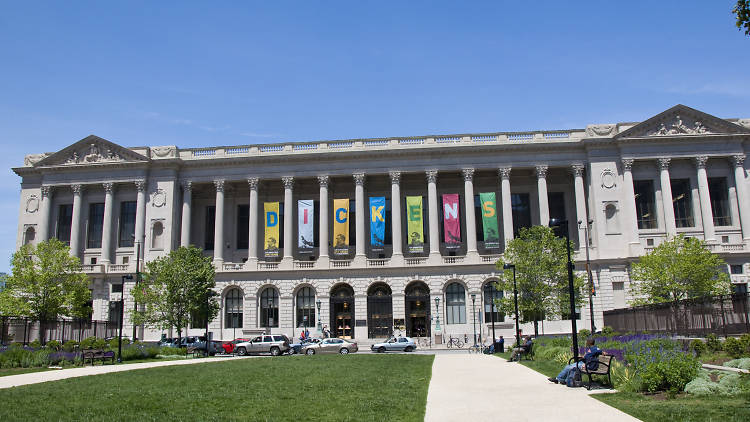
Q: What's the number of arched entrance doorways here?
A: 3